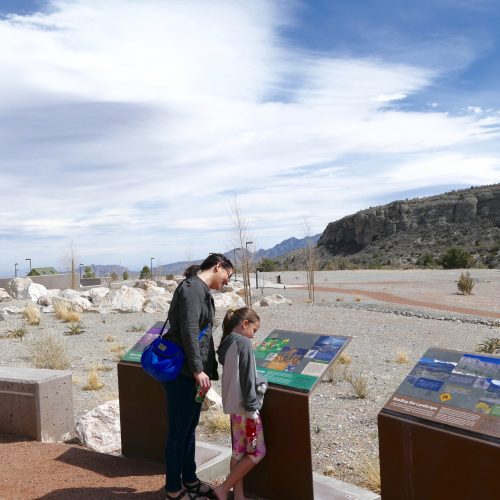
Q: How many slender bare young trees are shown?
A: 3